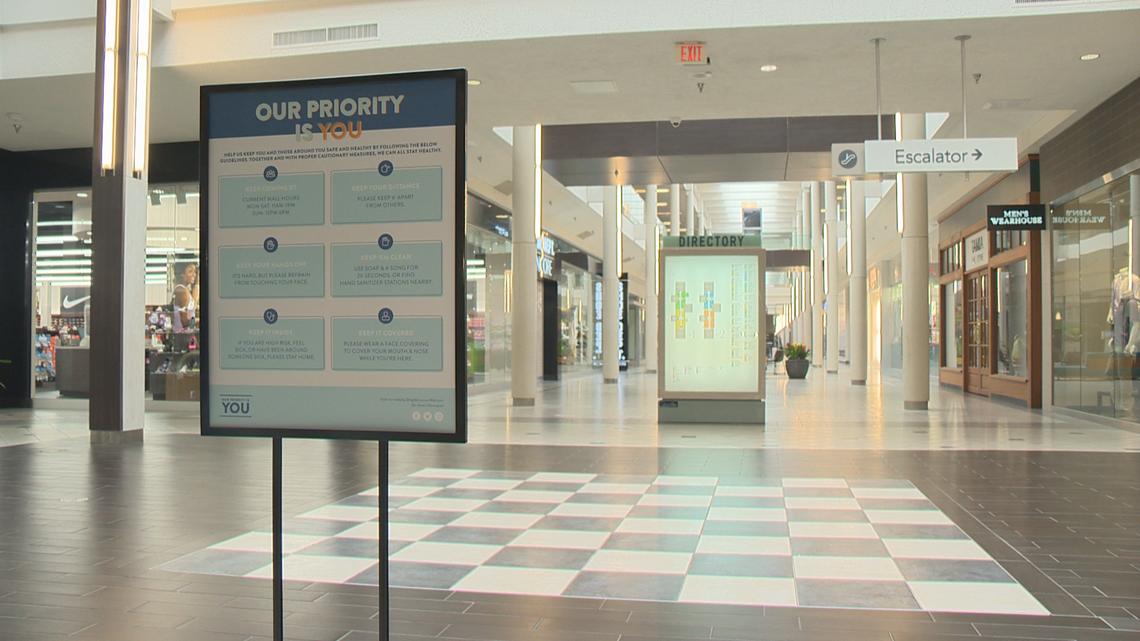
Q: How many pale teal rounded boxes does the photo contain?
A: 6